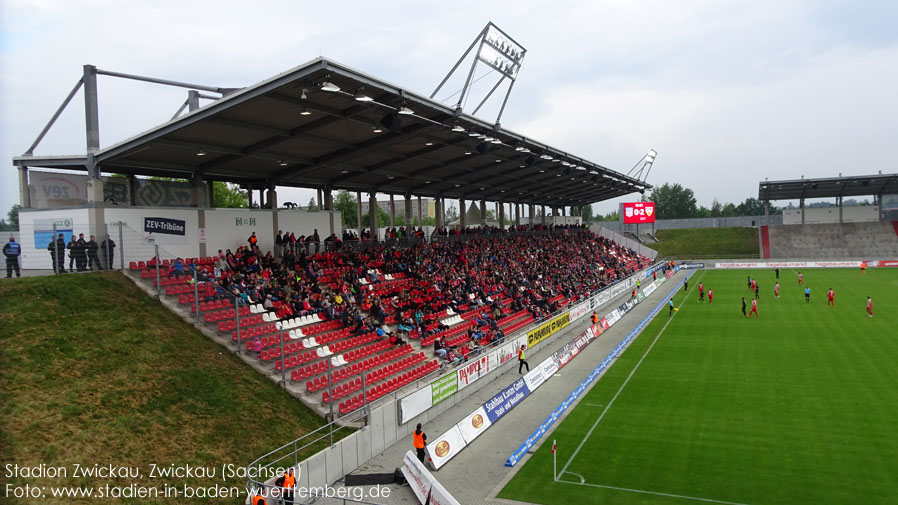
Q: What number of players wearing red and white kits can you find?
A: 8